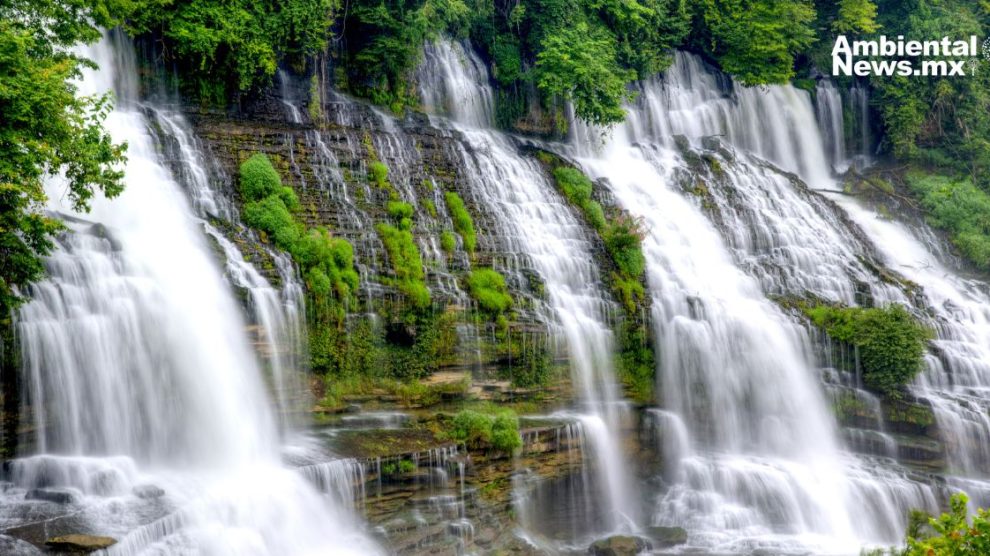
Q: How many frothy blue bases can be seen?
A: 0